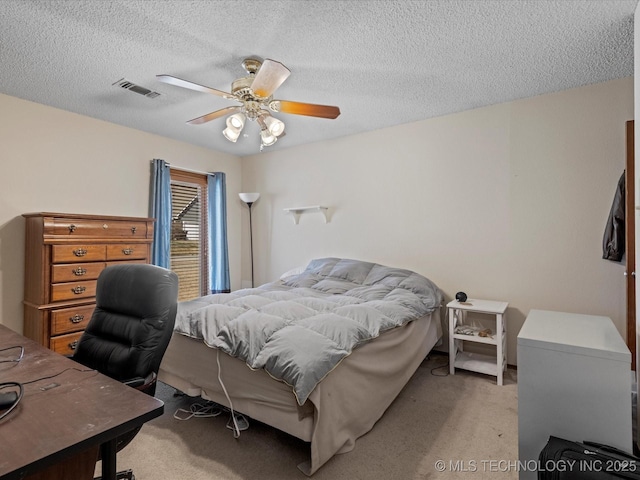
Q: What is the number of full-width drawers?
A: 1